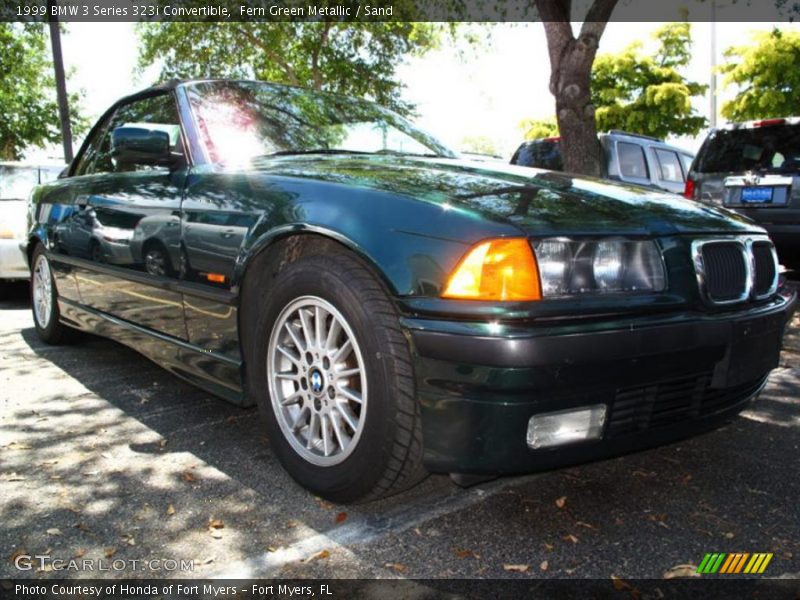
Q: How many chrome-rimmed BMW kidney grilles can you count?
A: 2